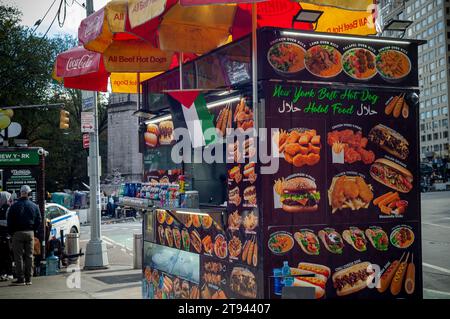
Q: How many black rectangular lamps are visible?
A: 2